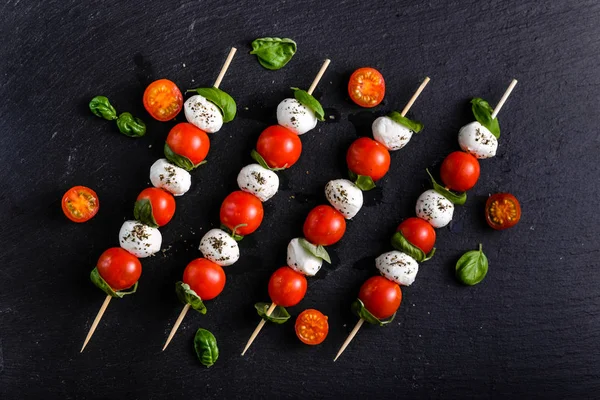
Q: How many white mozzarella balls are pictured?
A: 12